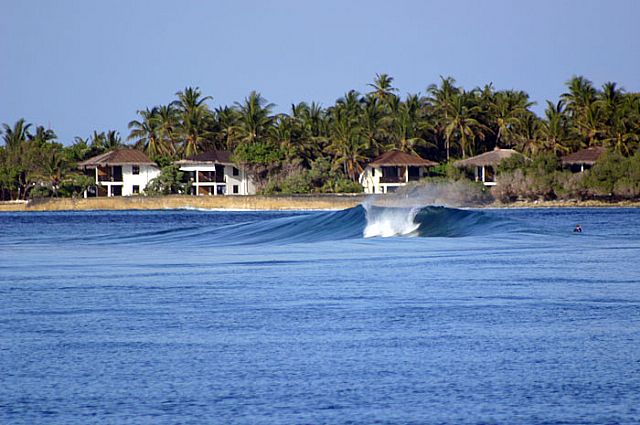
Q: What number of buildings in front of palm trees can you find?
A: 5